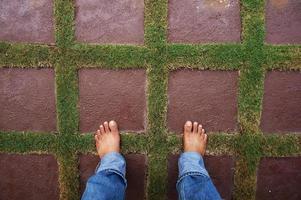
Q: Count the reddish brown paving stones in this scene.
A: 12